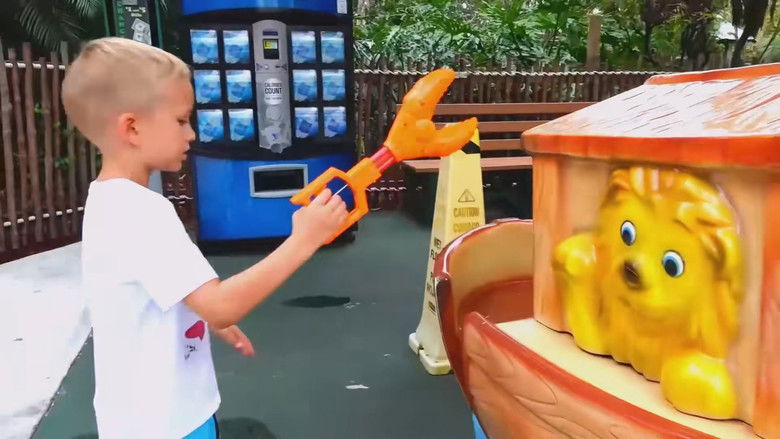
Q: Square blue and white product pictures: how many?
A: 12